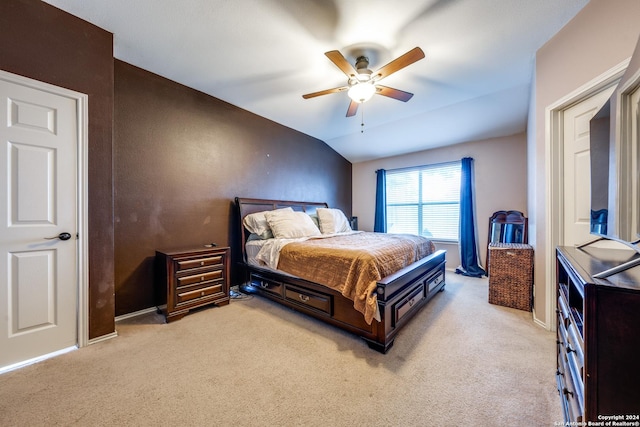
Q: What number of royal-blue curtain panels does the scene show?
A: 2